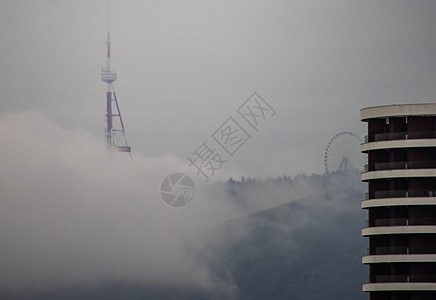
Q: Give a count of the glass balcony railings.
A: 6